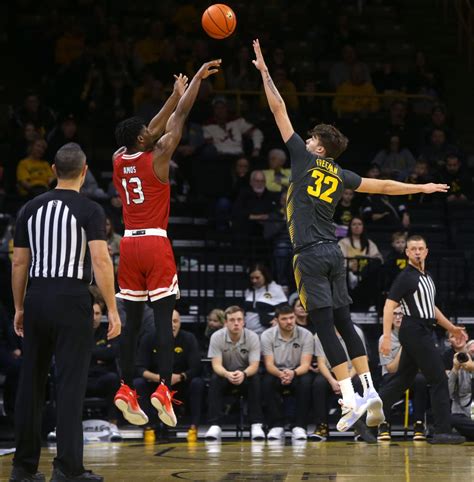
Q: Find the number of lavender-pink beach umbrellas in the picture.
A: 0